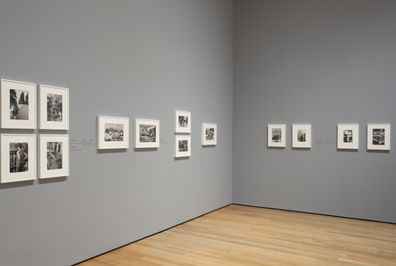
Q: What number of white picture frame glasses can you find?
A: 13